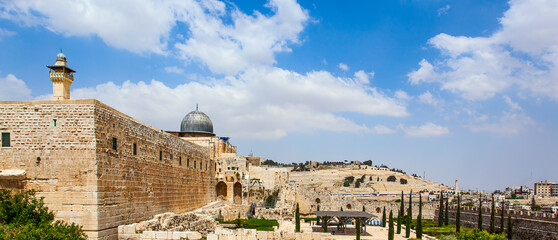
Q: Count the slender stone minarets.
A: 1